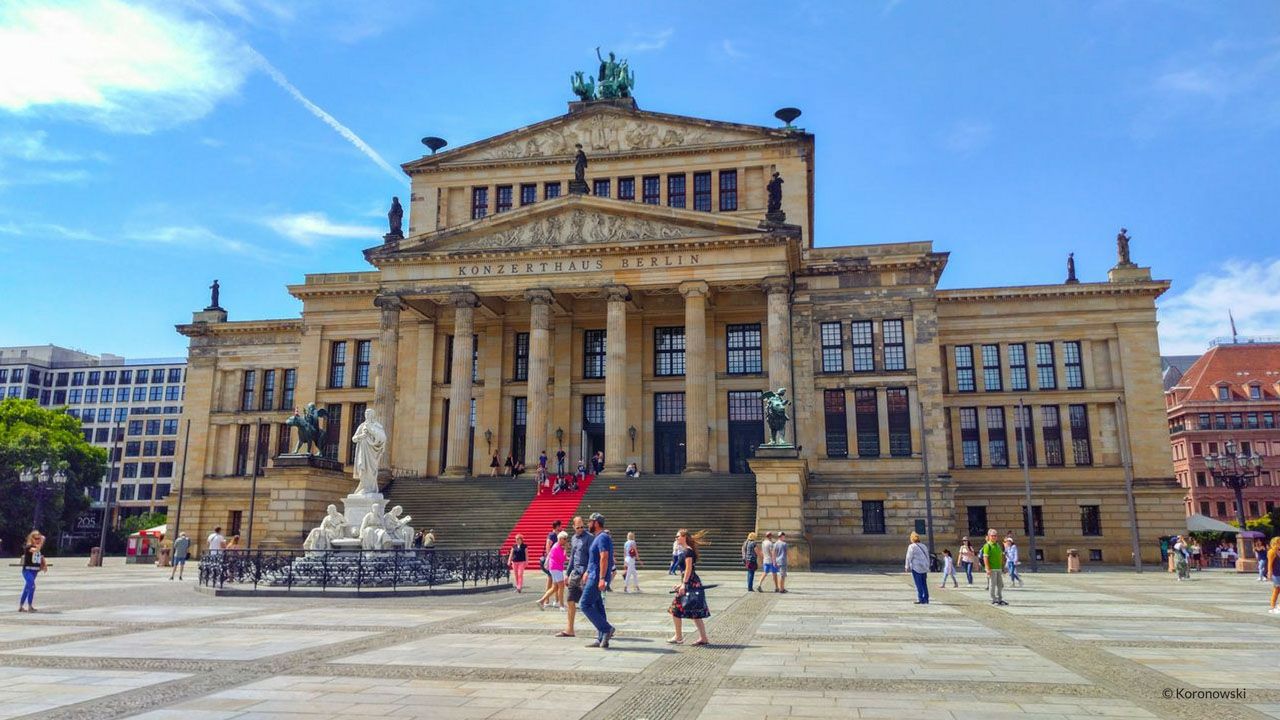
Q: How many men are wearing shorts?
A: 5